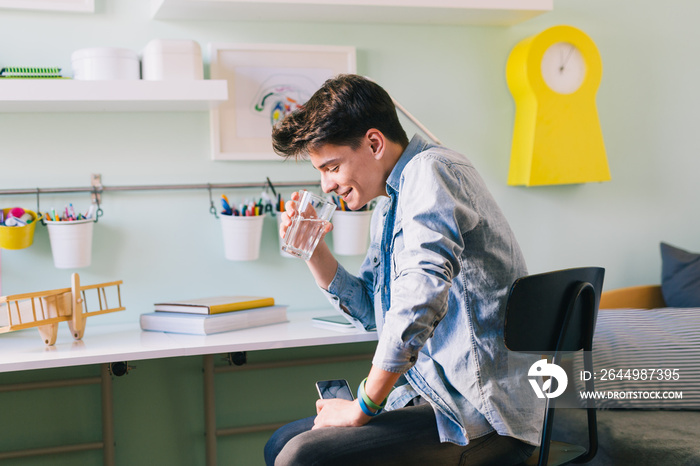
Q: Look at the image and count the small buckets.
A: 5